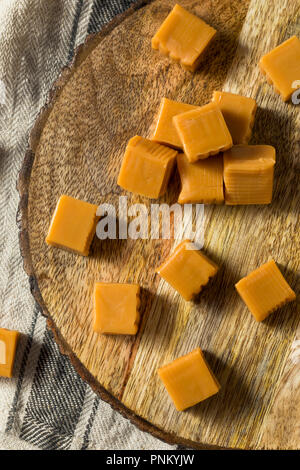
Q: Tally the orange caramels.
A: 14